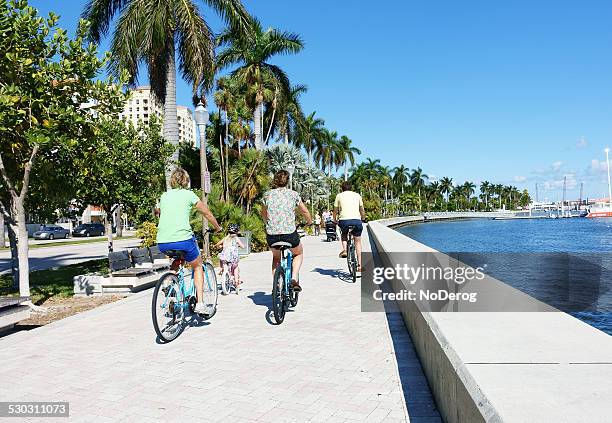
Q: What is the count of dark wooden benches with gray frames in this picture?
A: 2